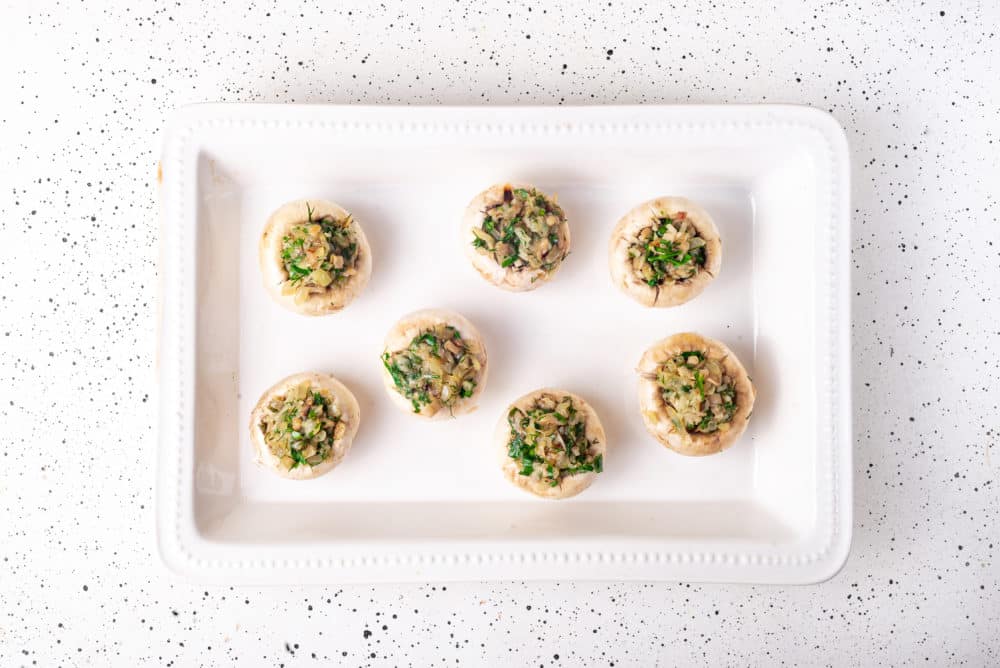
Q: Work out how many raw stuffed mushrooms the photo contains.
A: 7